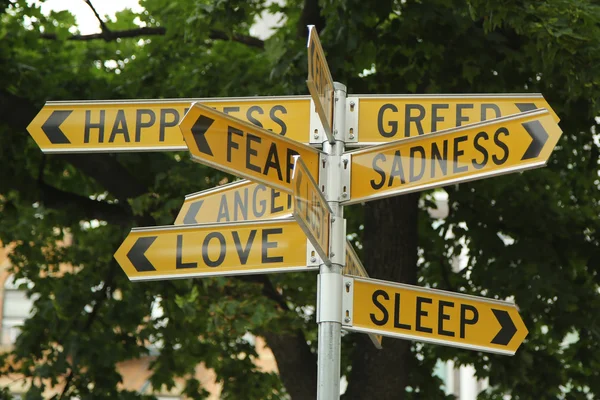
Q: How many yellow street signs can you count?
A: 10